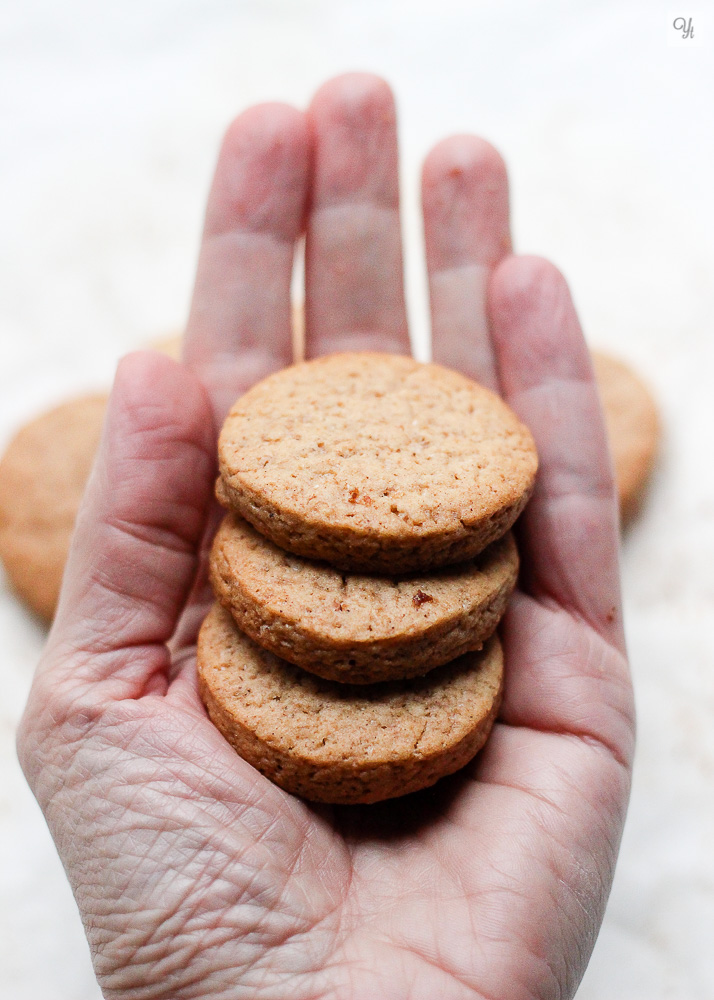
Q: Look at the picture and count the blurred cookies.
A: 3